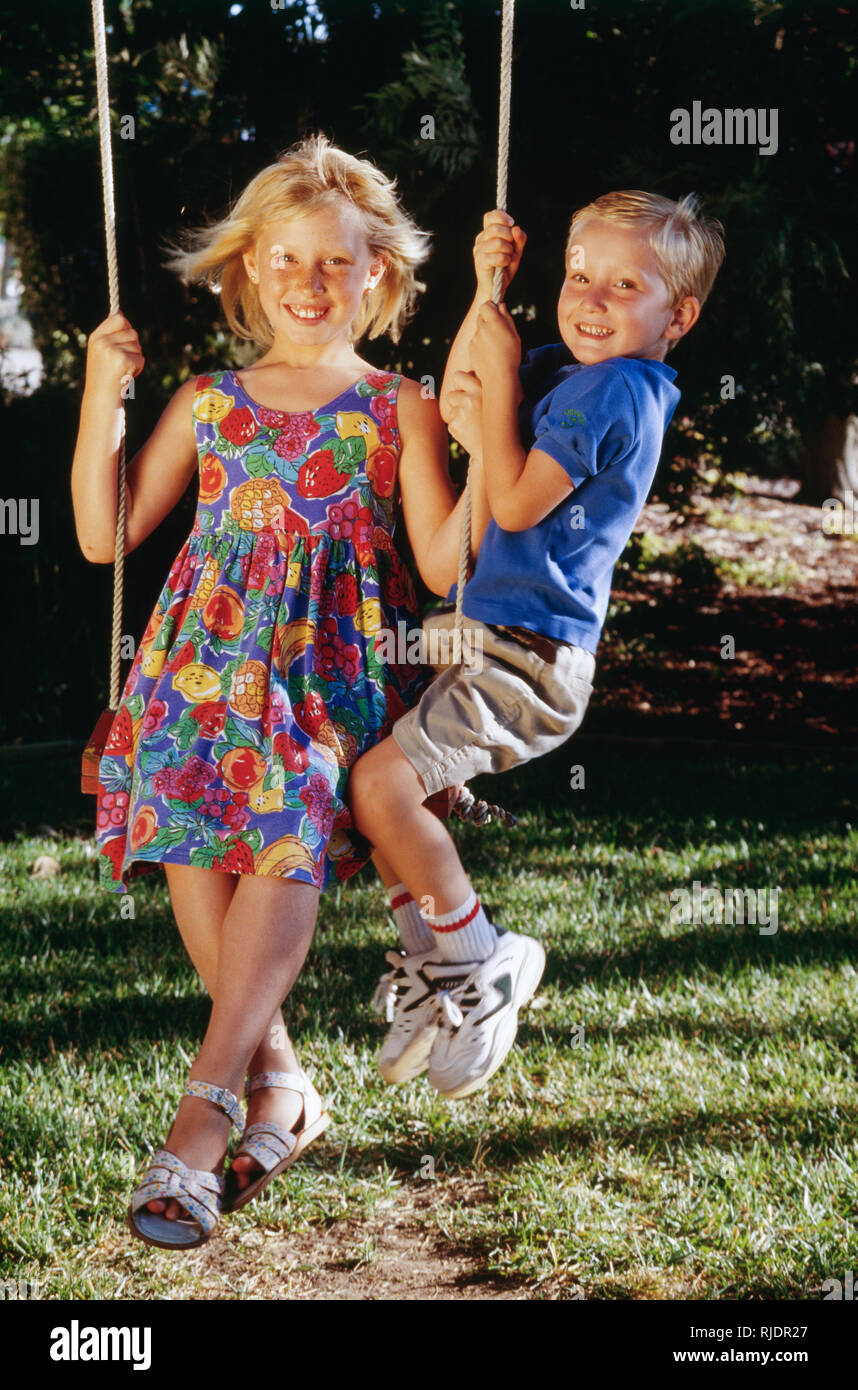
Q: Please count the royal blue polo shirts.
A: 1